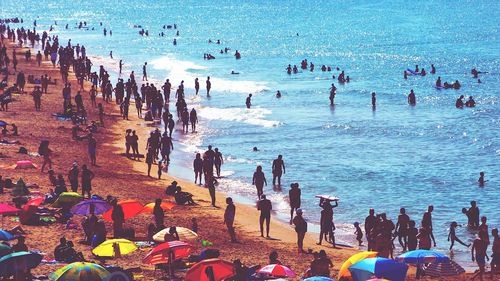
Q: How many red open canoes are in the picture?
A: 0